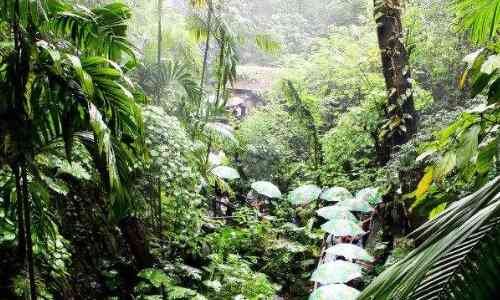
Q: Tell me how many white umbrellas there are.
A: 11